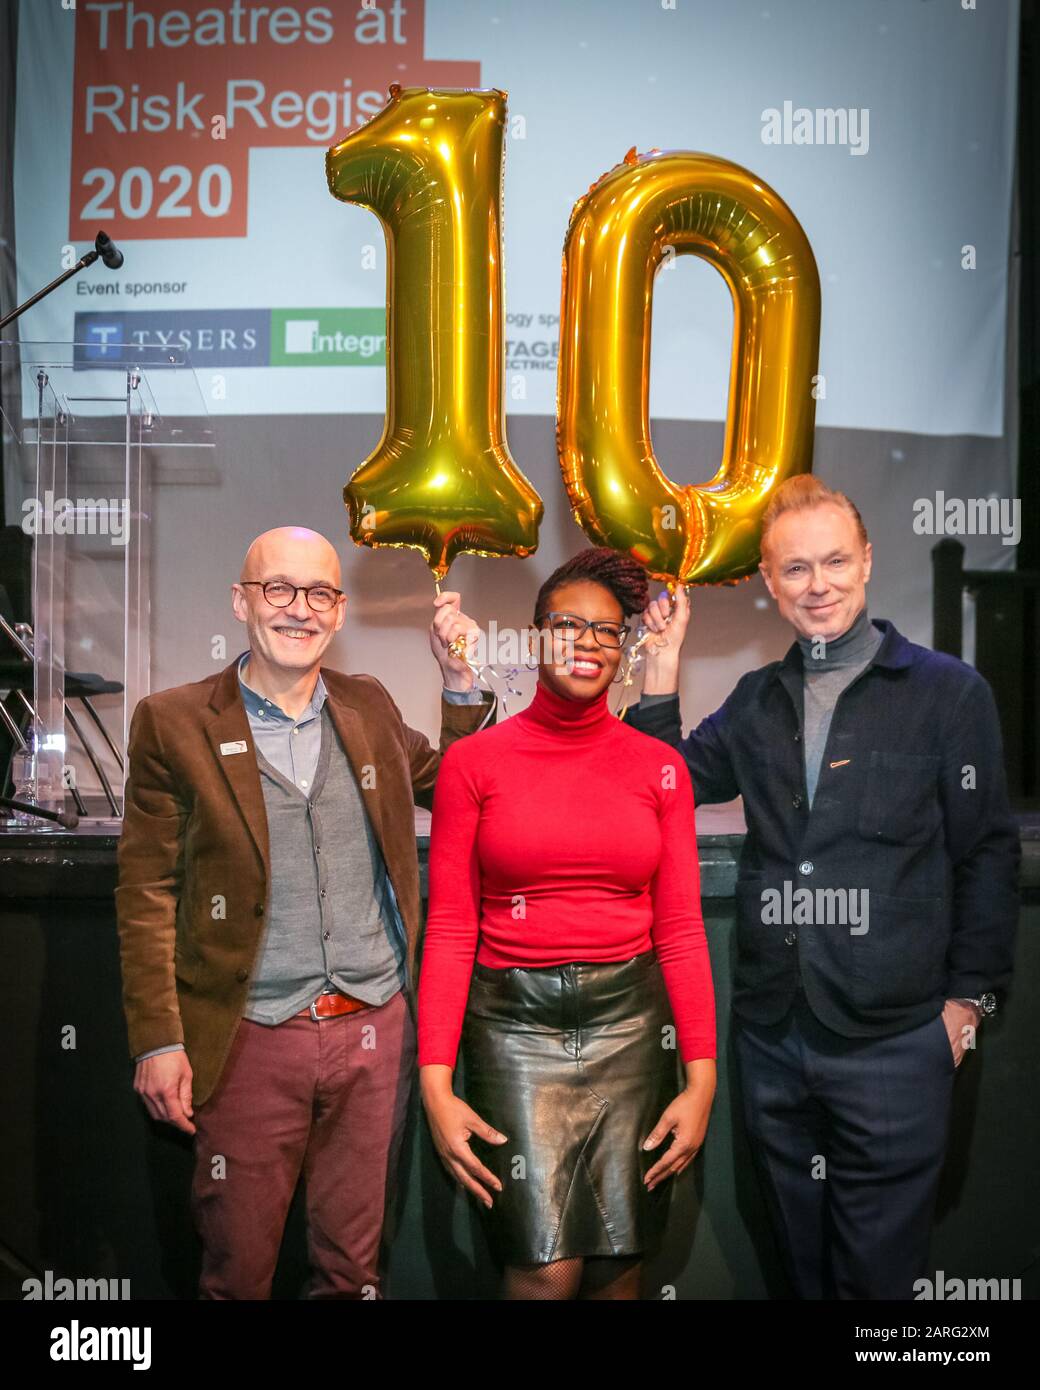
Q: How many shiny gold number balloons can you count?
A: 2